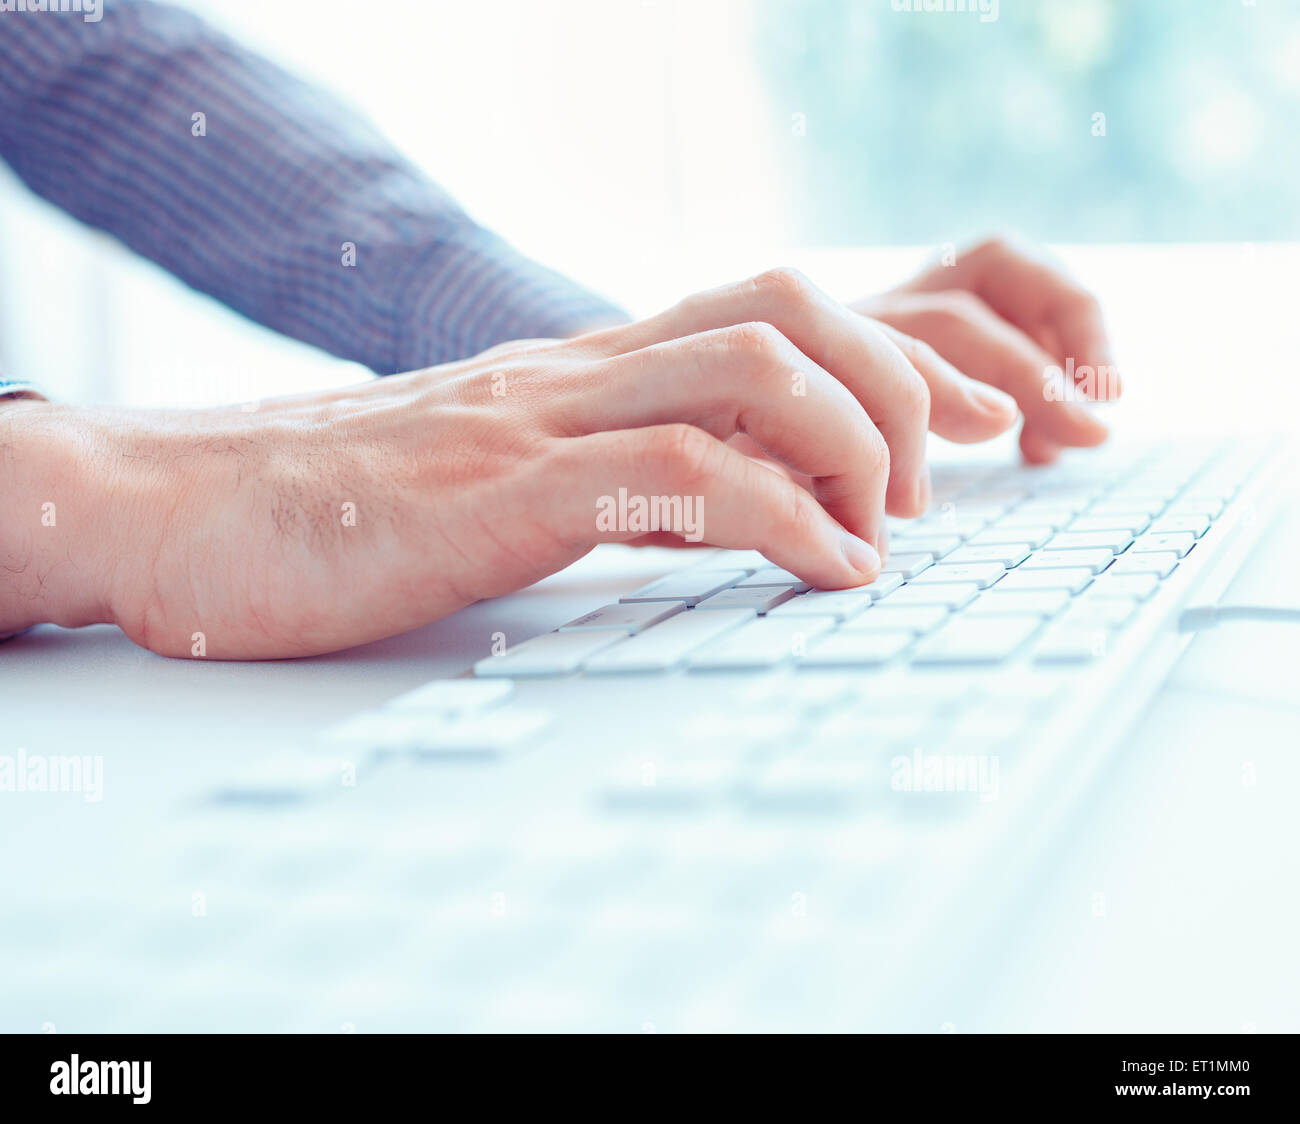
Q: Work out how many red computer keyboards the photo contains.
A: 0